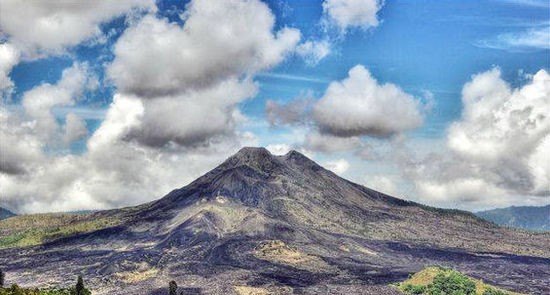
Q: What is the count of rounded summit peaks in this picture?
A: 2